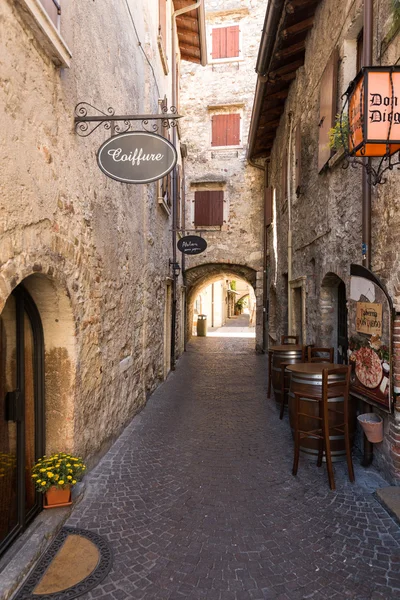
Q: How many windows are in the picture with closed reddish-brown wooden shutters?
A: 3